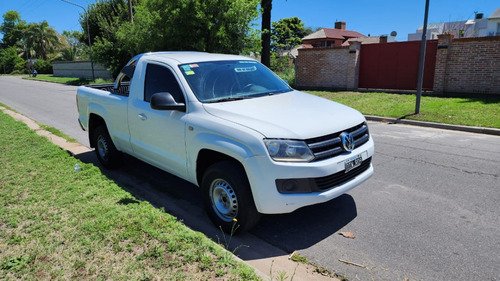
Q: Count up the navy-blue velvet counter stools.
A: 0